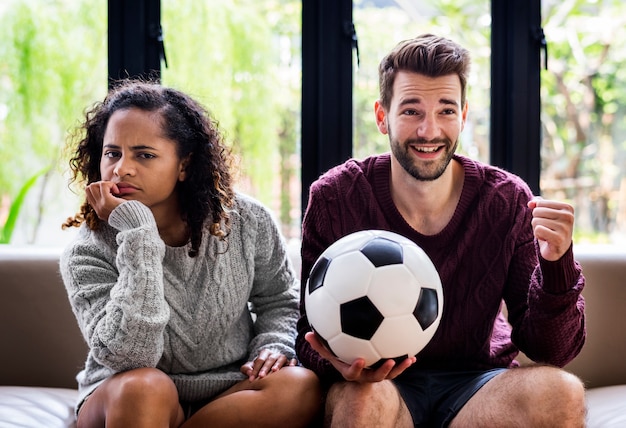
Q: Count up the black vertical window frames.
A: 3